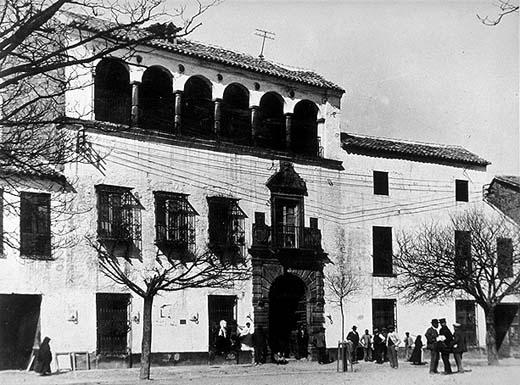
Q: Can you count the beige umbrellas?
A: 0